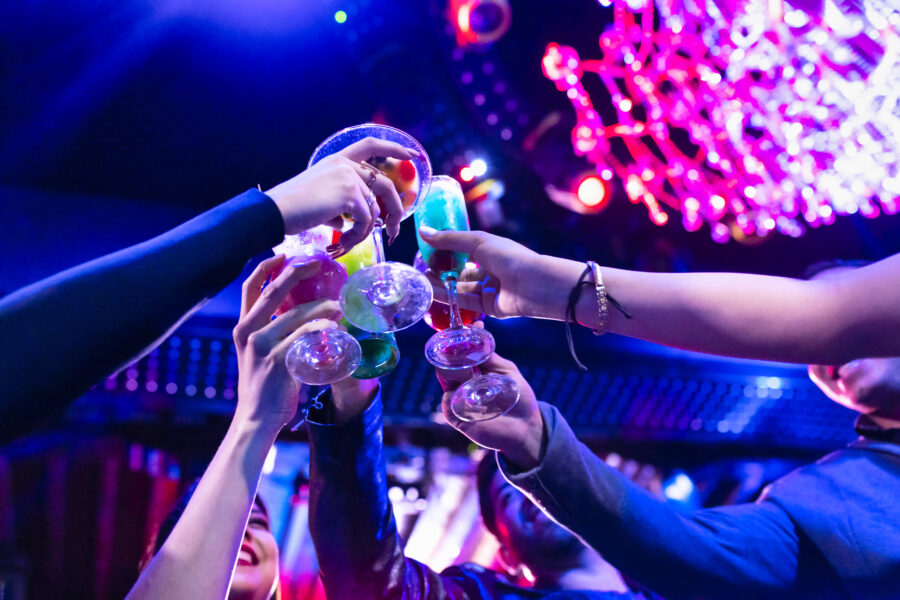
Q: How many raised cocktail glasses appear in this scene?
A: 5